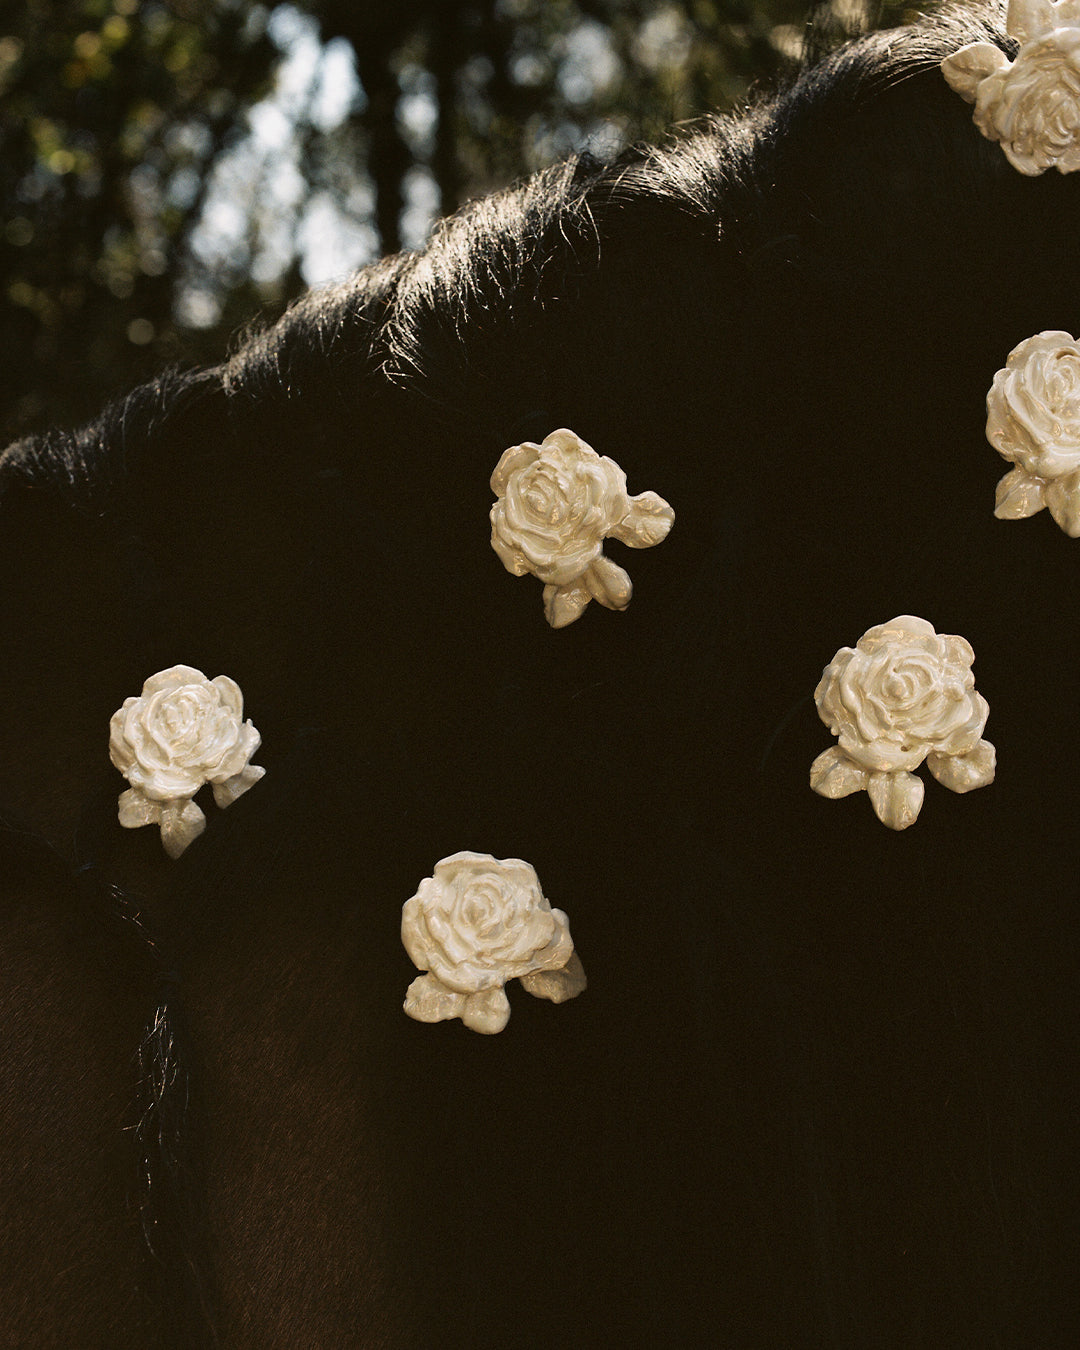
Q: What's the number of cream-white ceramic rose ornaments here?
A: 6